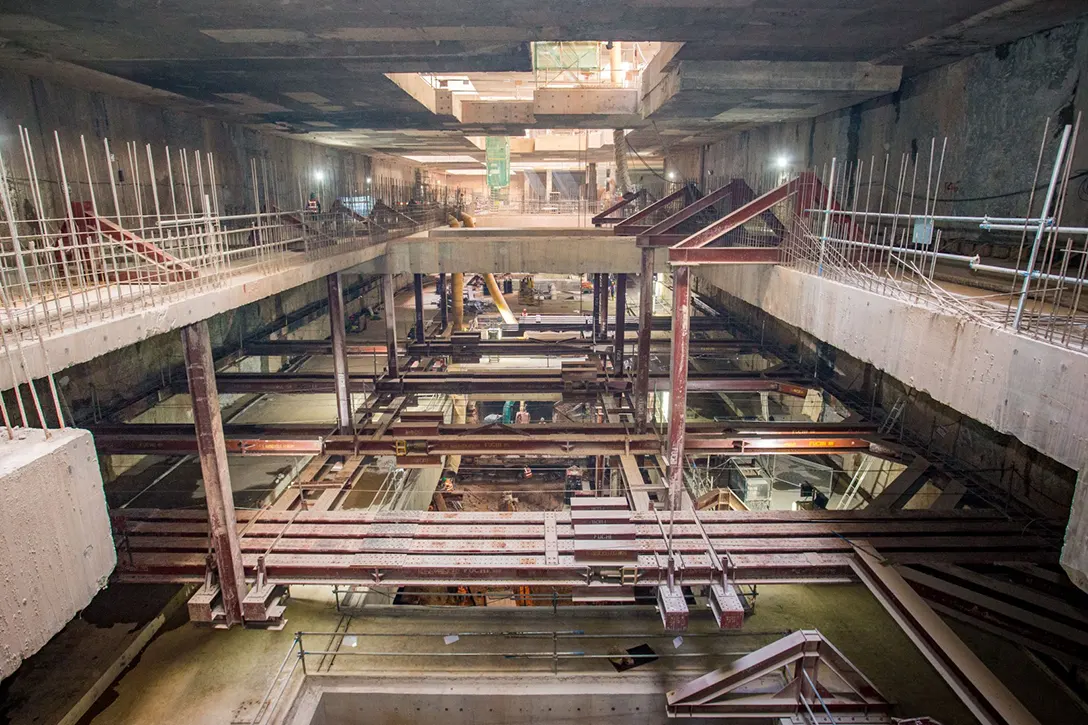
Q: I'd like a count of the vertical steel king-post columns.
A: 10